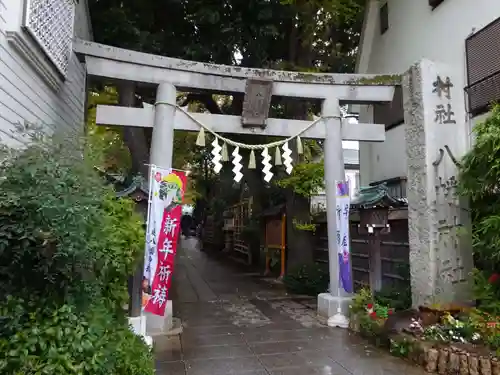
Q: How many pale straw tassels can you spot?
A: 5